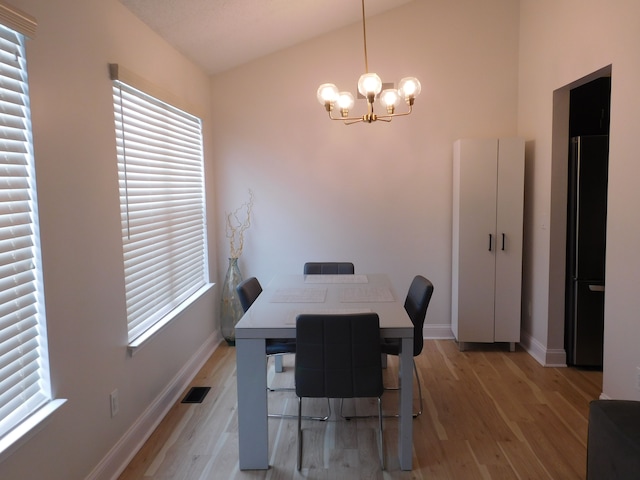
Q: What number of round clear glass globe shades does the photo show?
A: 5